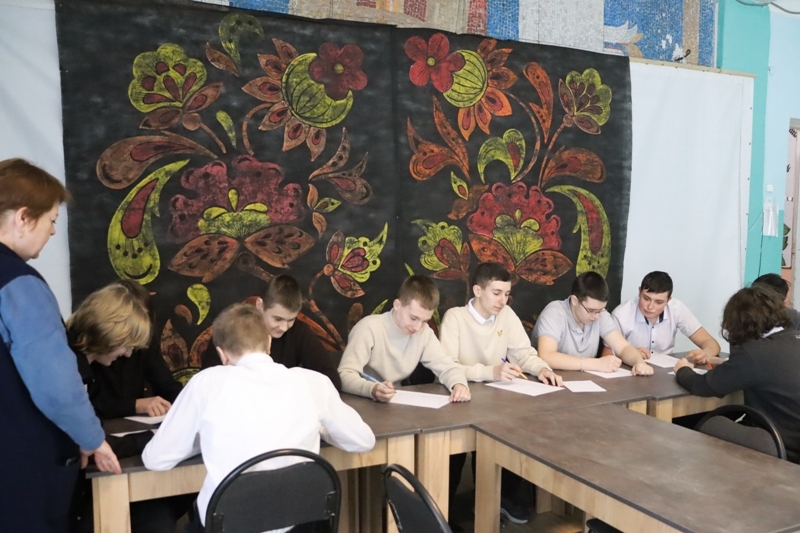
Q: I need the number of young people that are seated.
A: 10